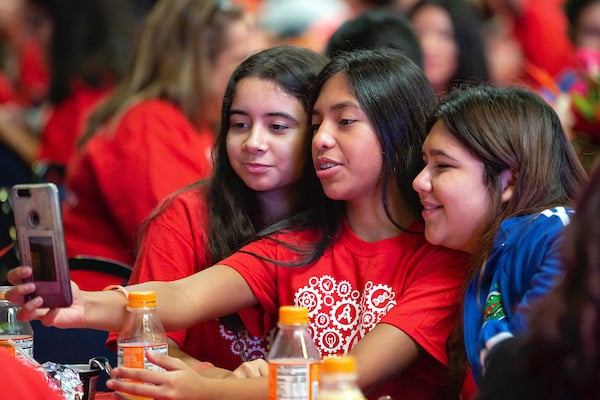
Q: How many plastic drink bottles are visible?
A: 4